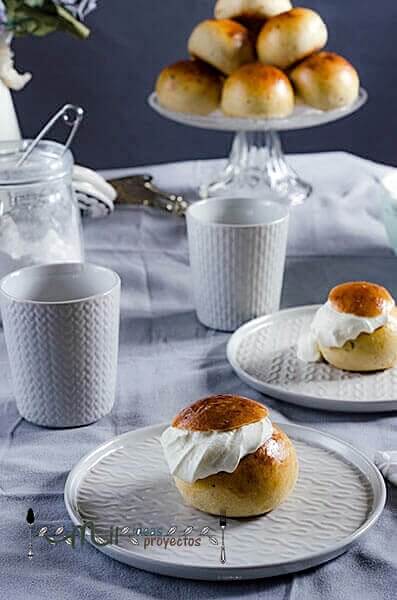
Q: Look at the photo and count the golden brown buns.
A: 8